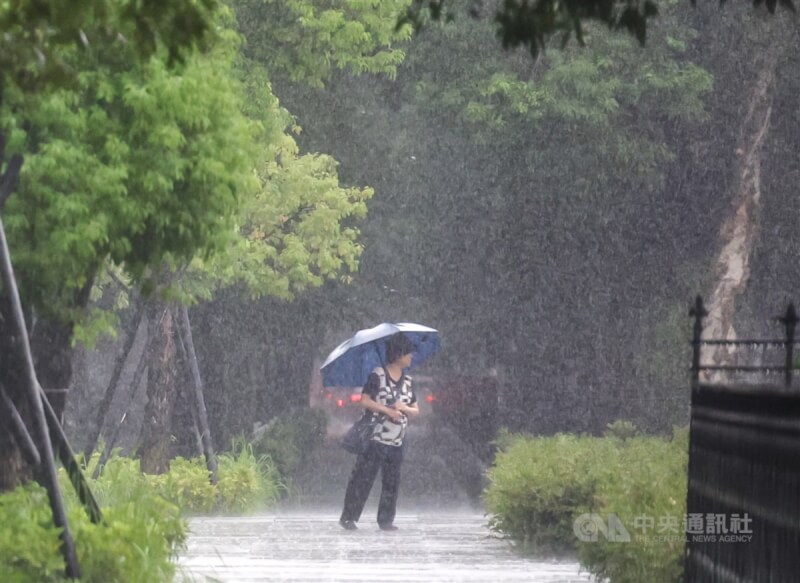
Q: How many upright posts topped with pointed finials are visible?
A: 2